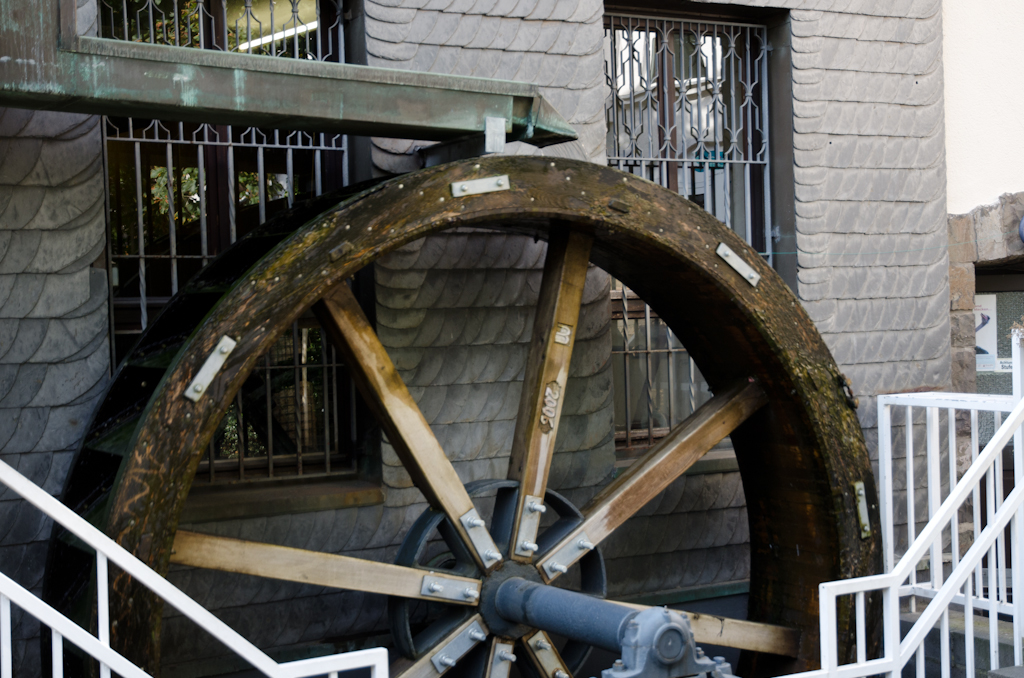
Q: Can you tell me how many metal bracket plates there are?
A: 11